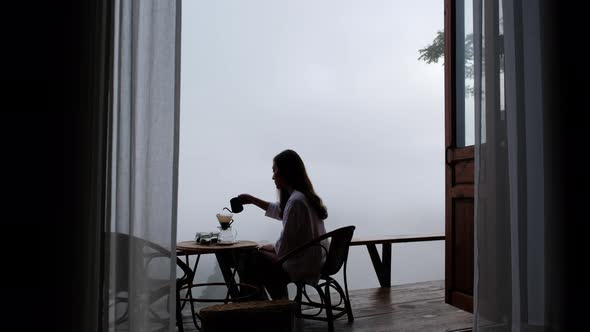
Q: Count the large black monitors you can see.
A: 0